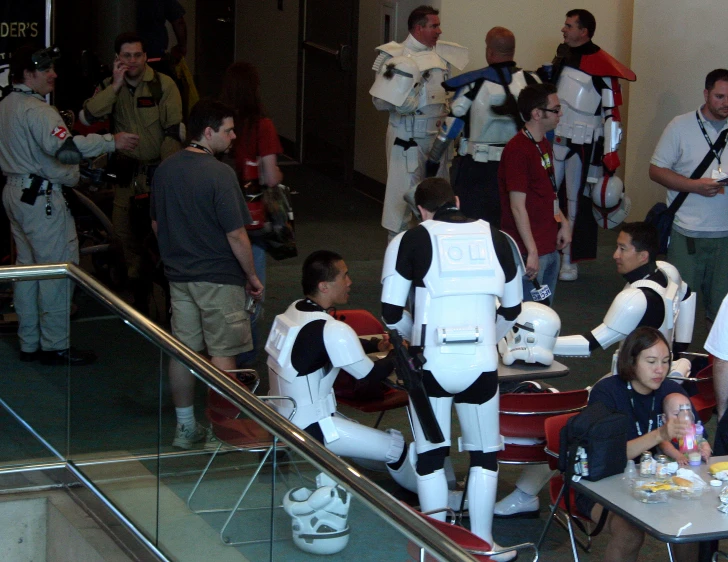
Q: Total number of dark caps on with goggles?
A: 1